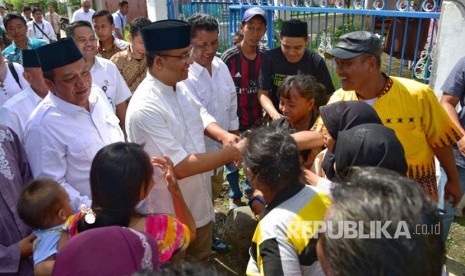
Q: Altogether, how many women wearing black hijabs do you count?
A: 2